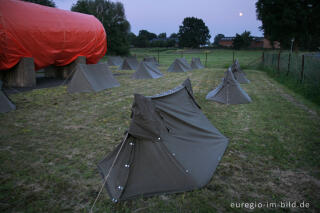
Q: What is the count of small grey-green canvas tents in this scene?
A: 11